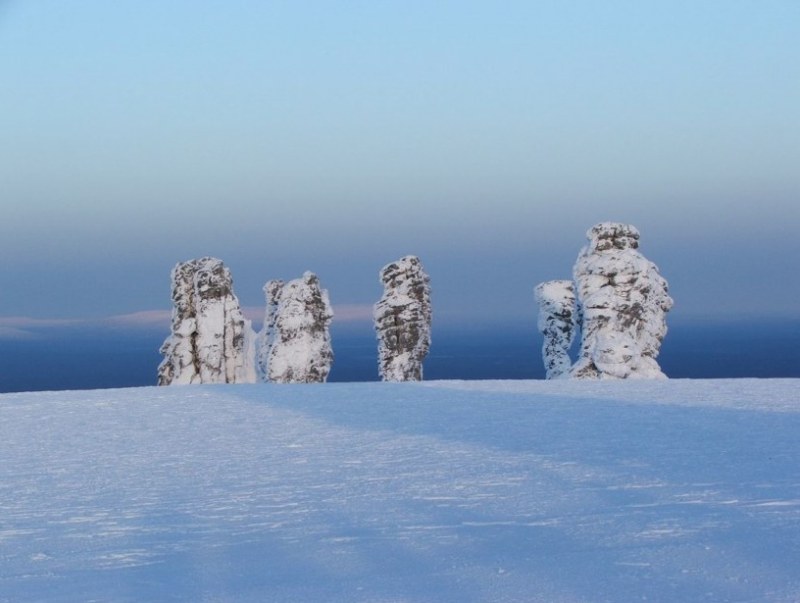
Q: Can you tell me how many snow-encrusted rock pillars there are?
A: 5